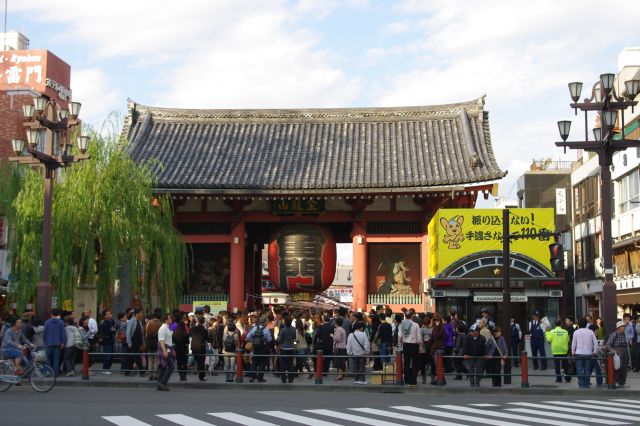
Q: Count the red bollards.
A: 7